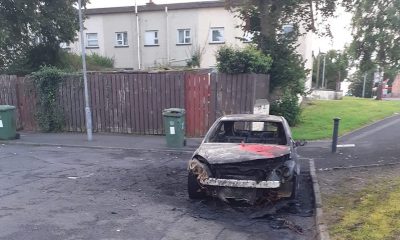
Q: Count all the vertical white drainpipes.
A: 2